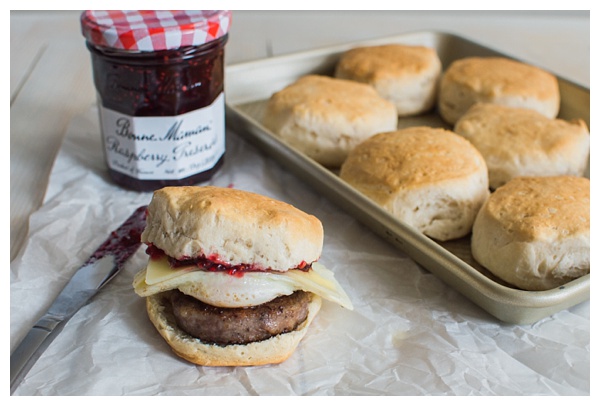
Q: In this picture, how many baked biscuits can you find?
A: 7